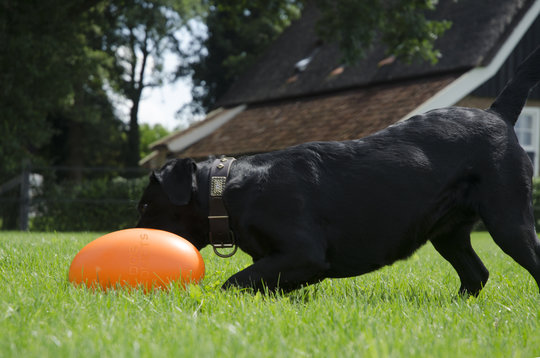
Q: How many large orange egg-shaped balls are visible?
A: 1